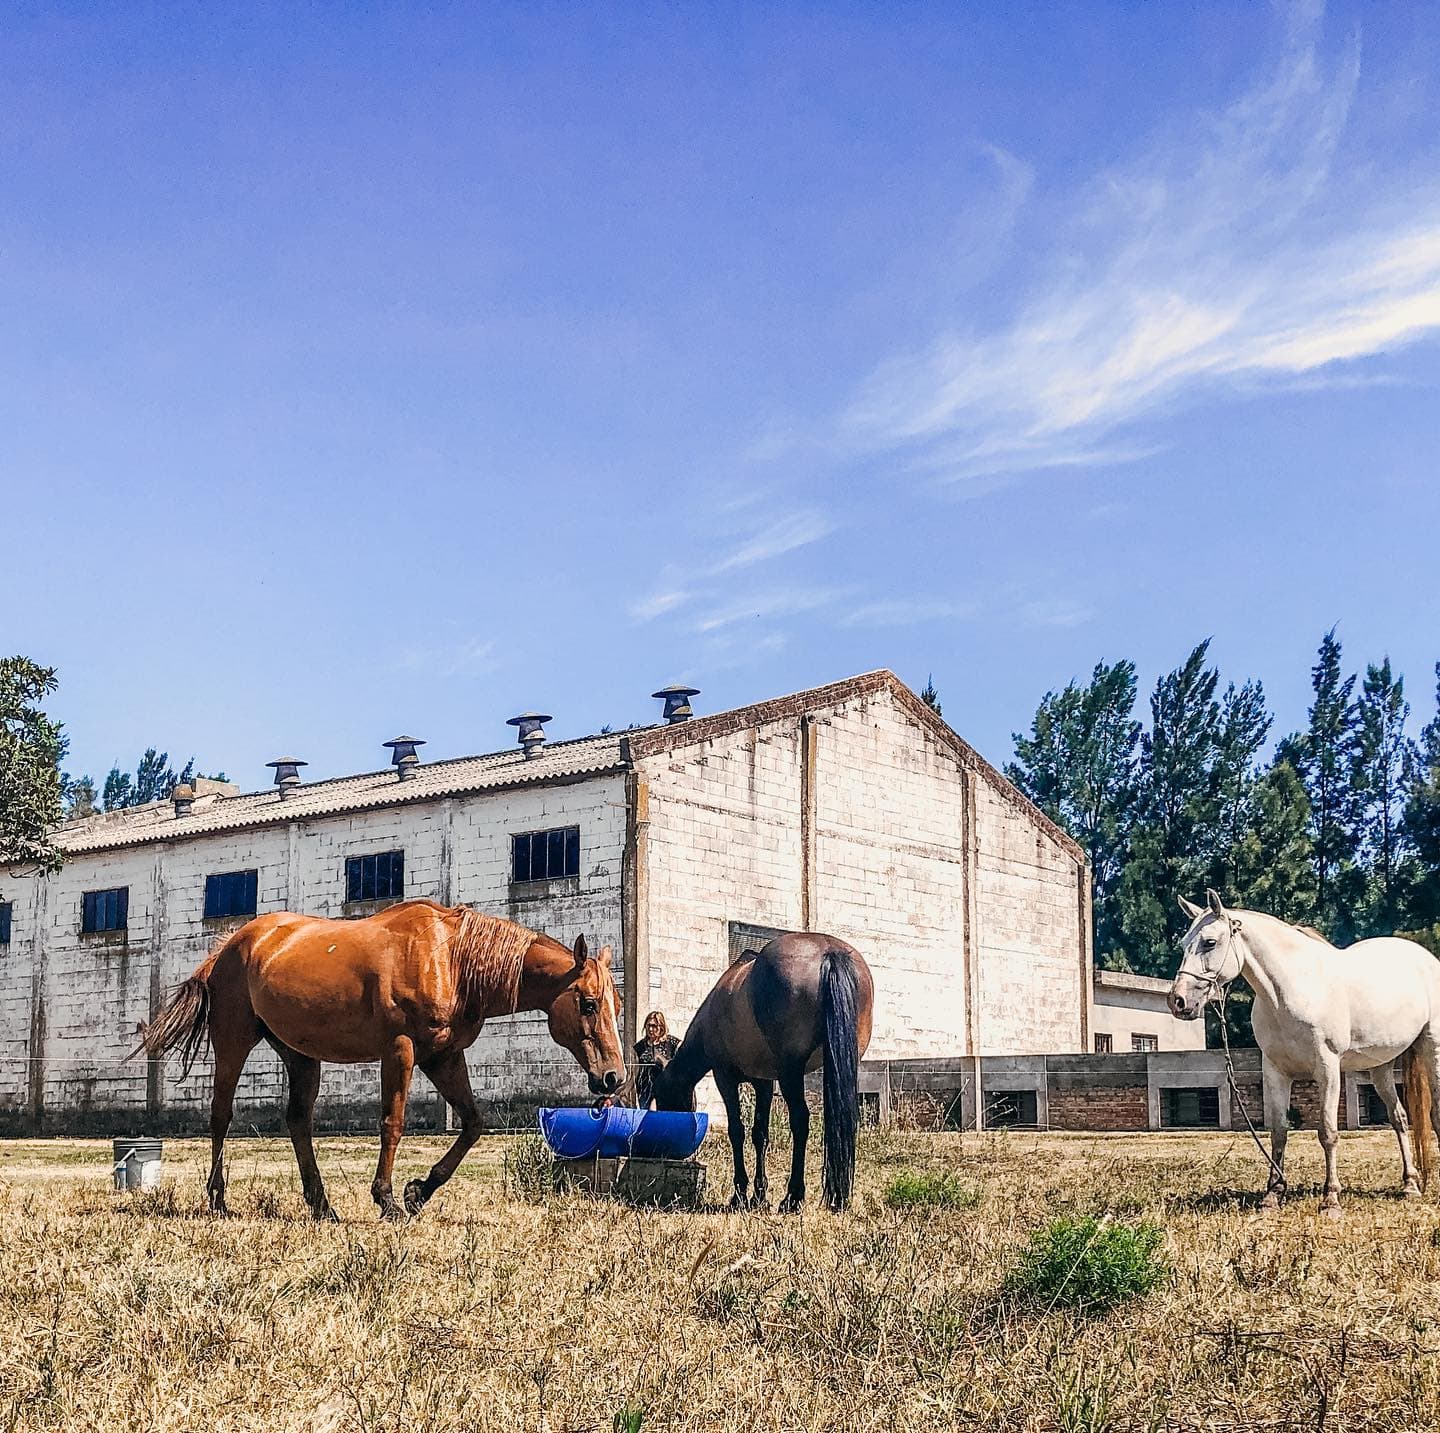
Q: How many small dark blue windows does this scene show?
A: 5